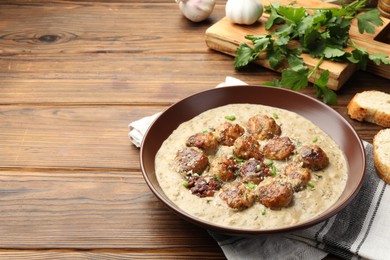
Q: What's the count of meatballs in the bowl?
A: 13